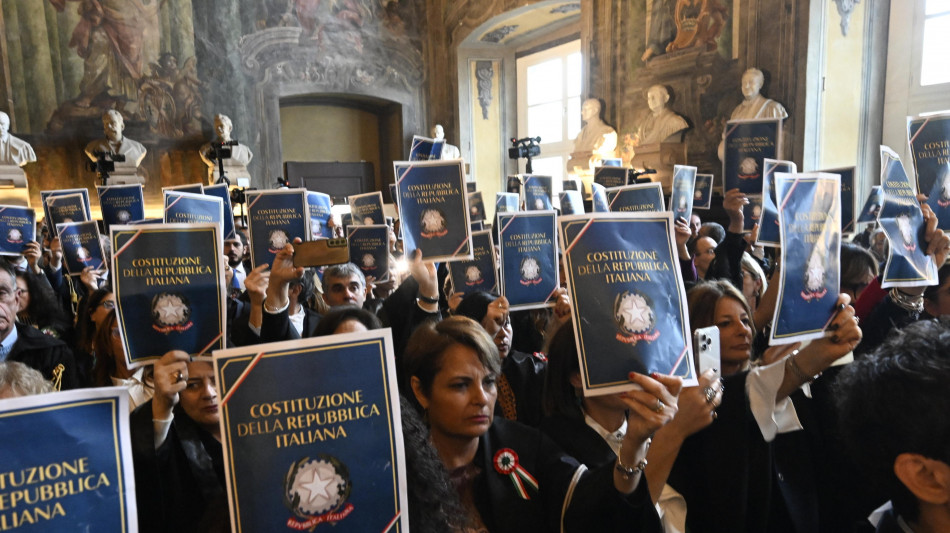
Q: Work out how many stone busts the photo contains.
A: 7